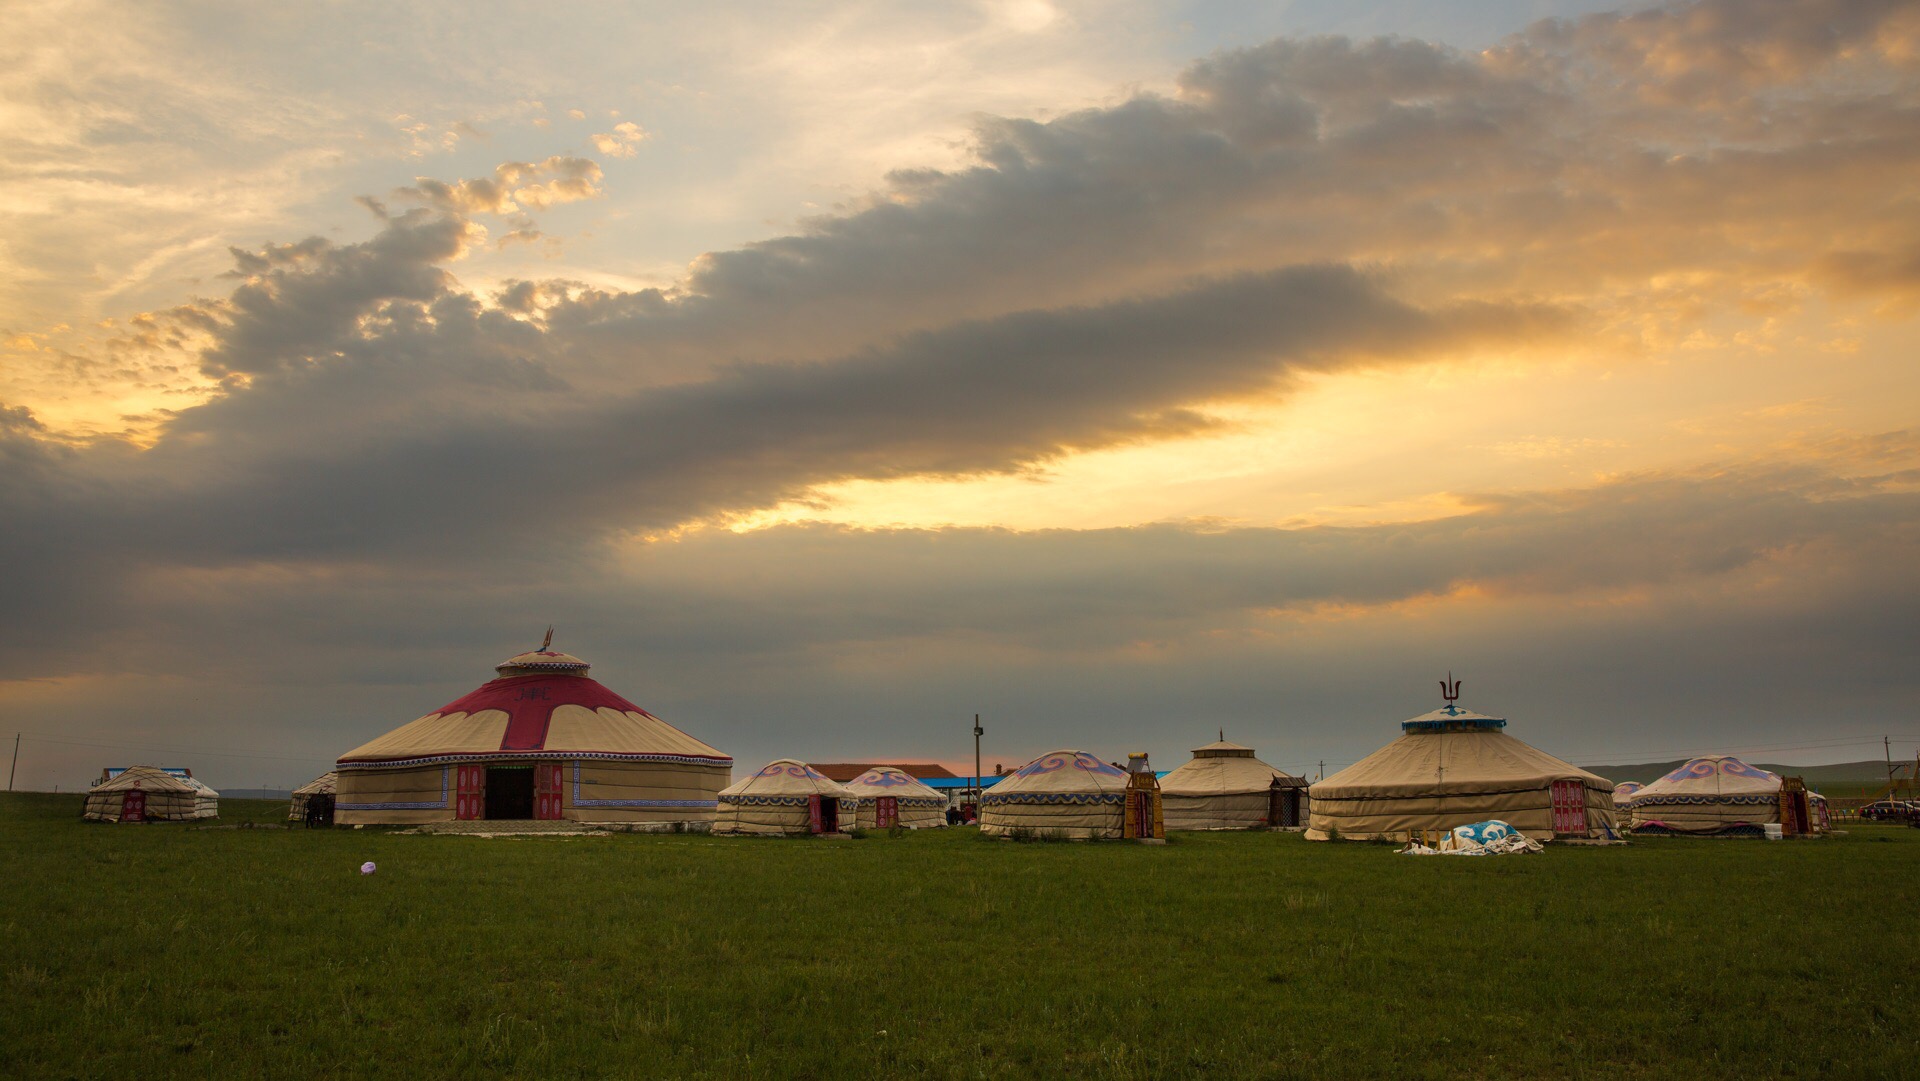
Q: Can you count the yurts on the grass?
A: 12